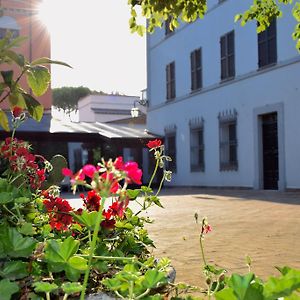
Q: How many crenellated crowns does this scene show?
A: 3